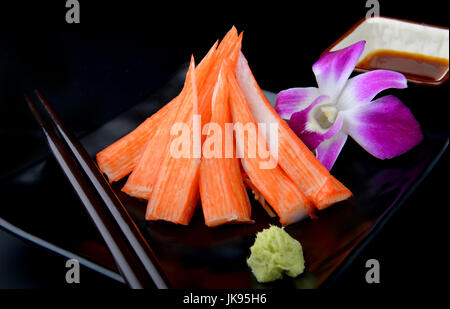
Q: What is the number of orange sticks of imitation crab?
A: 6